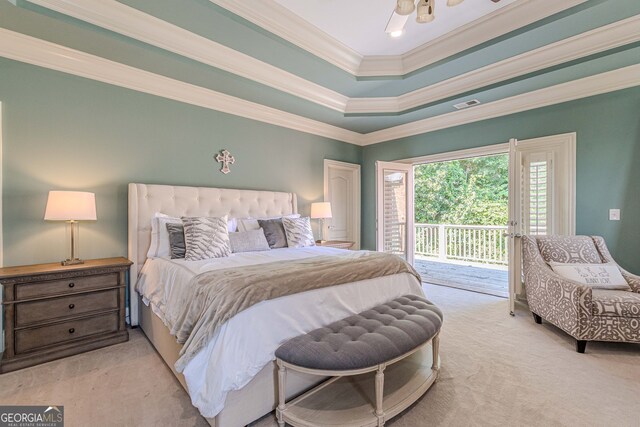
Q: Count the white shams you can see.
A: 2